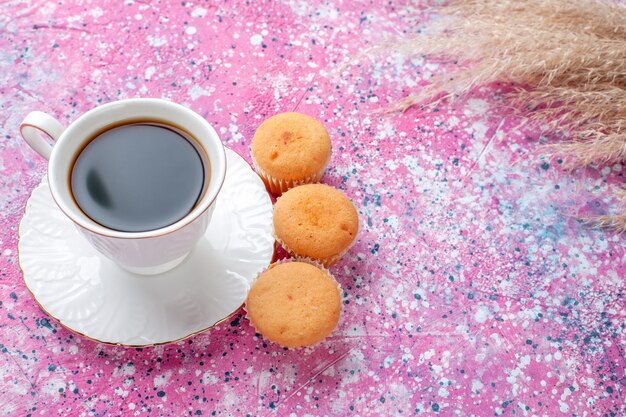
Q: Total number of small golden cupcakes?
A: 3